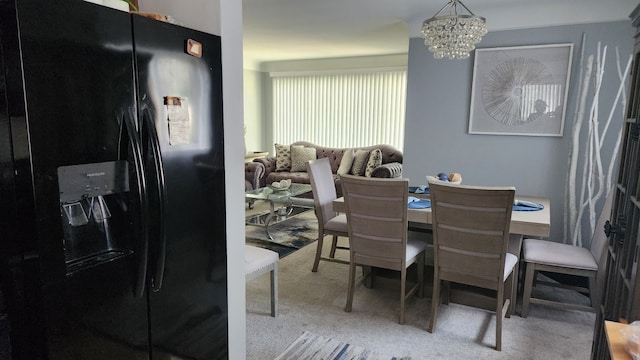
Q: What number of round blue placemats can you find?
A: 3